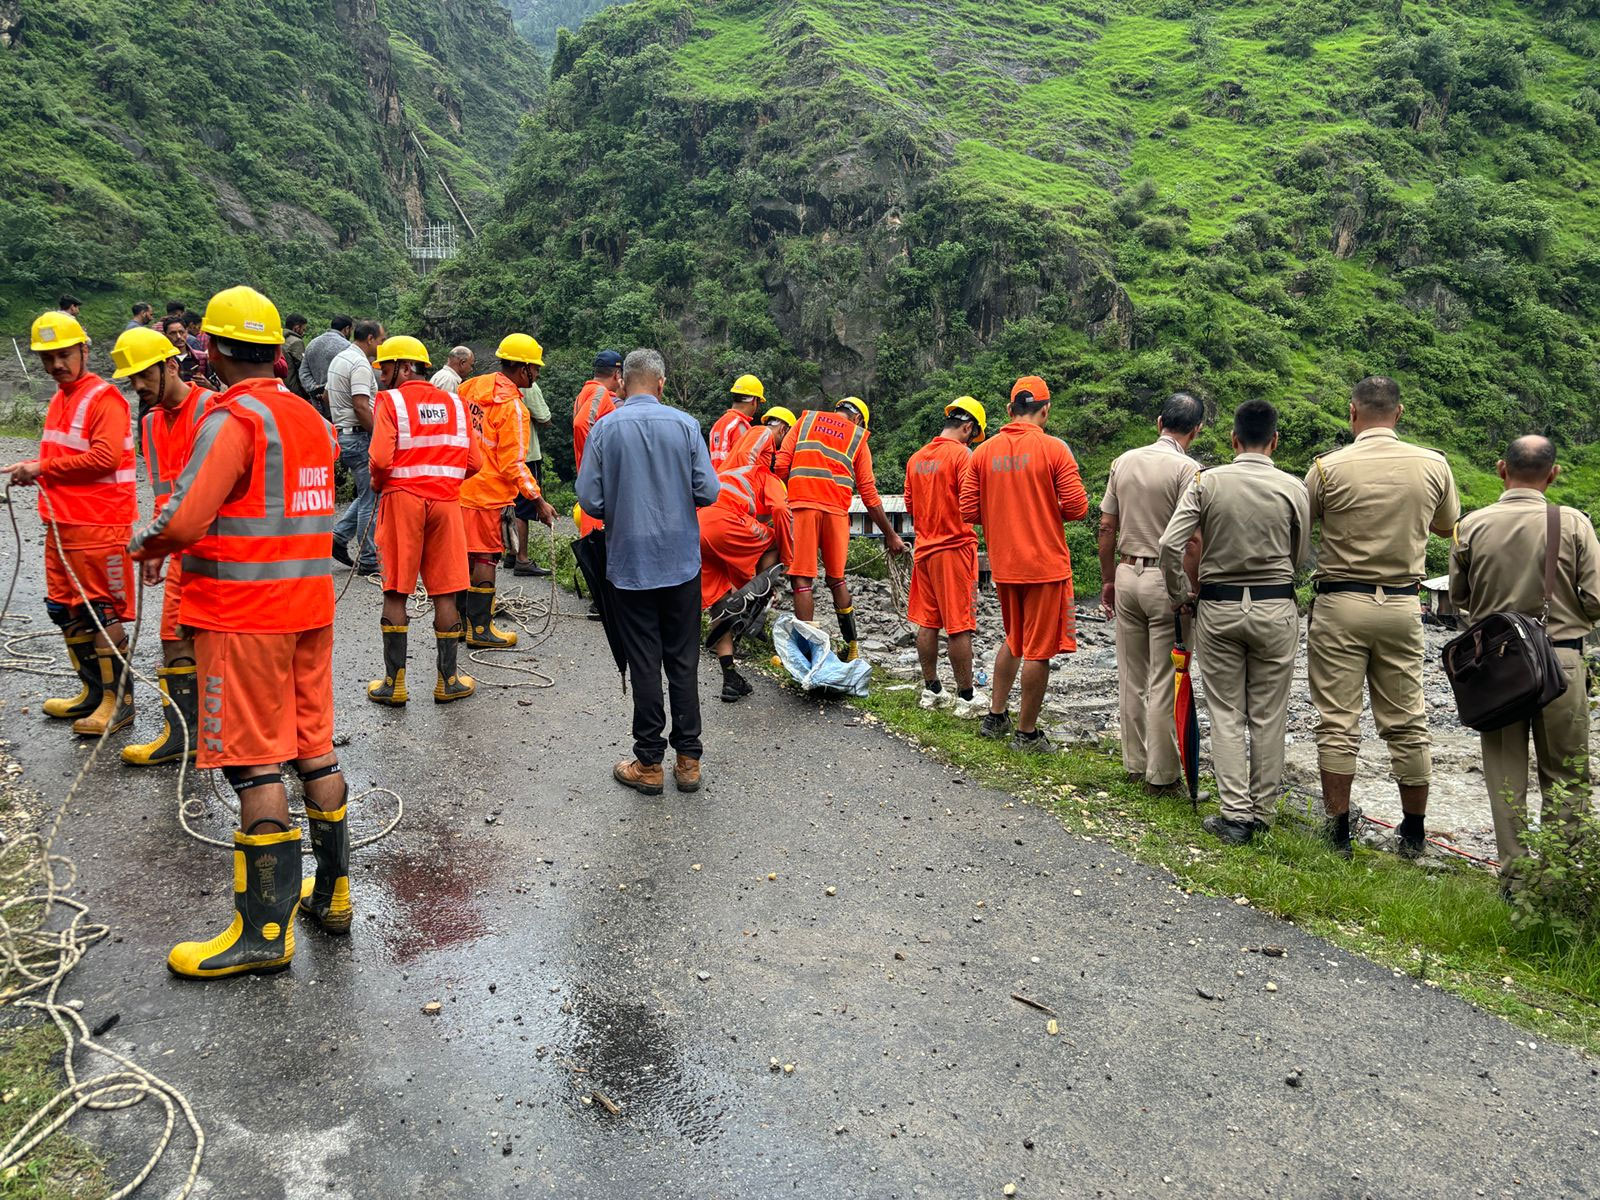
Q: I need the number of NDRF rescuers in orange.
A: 12